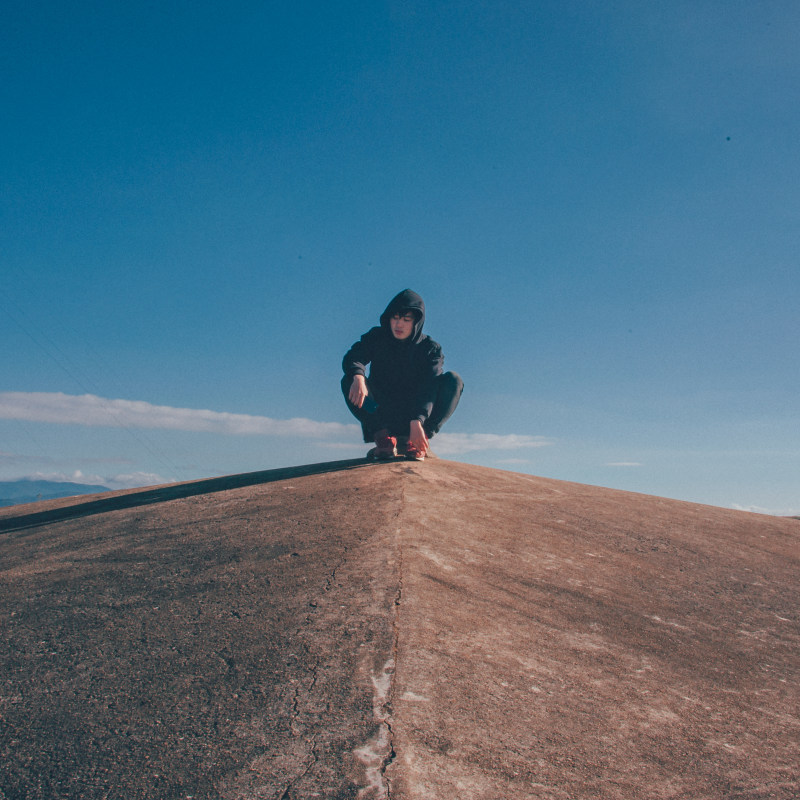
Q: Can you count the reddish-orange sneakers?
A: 2